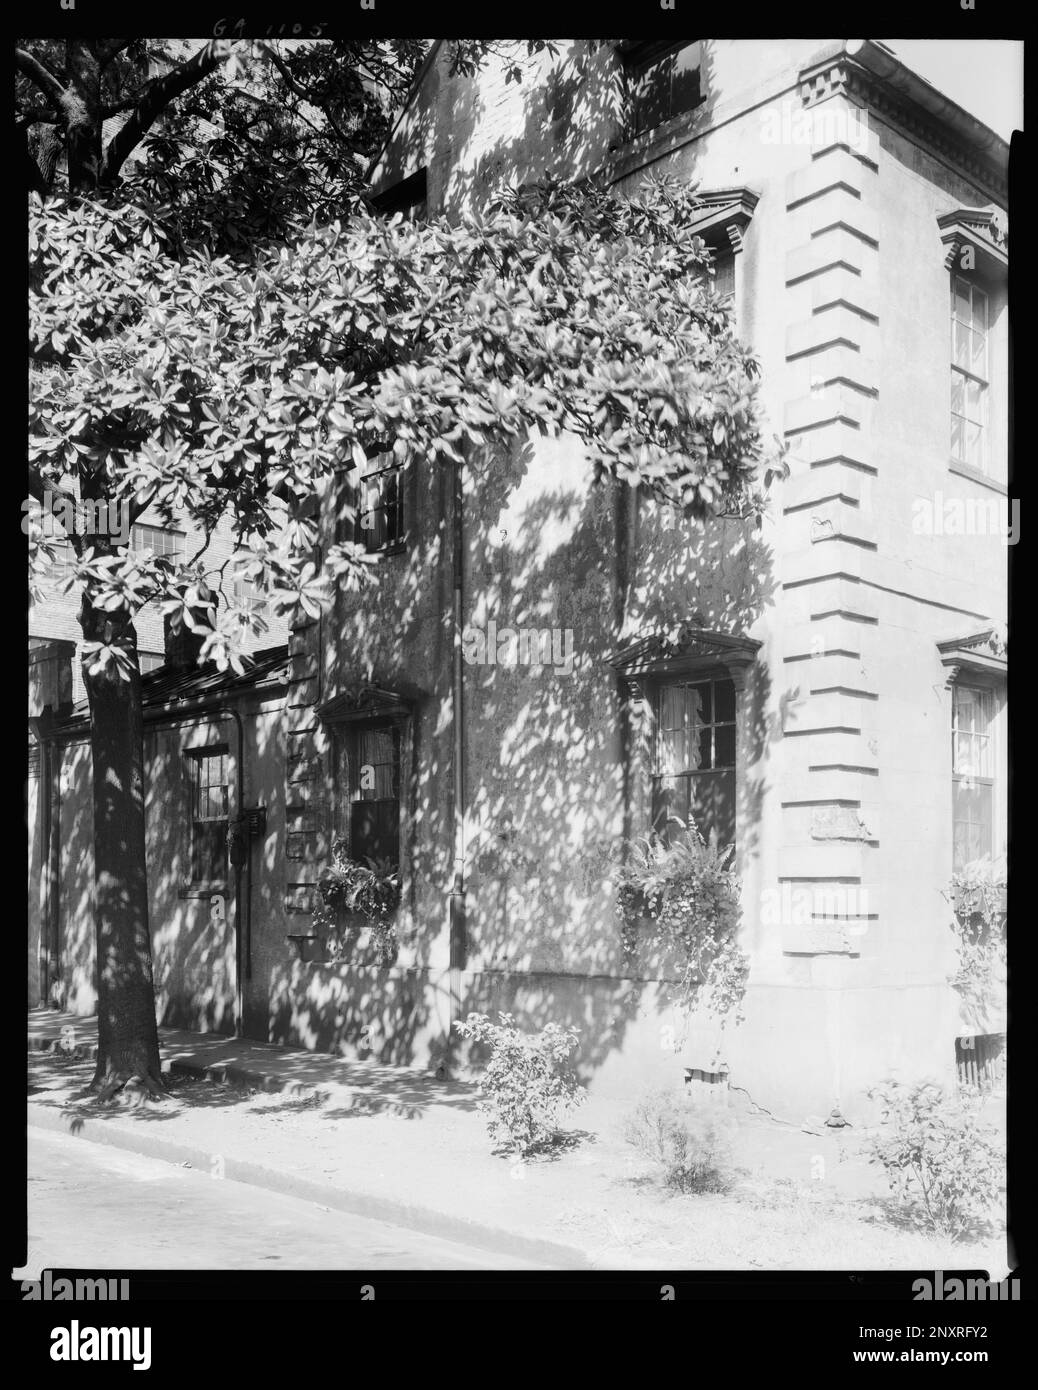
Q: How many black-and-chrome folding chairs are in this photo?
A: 0